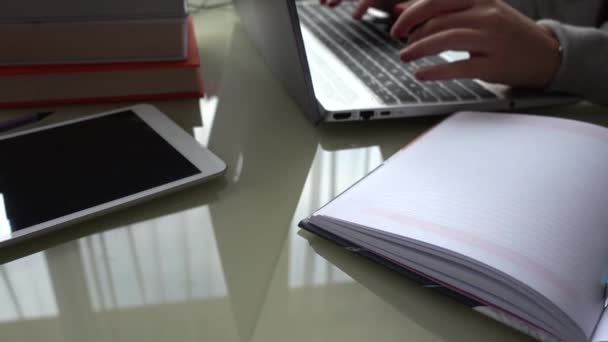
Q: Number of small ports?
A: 3